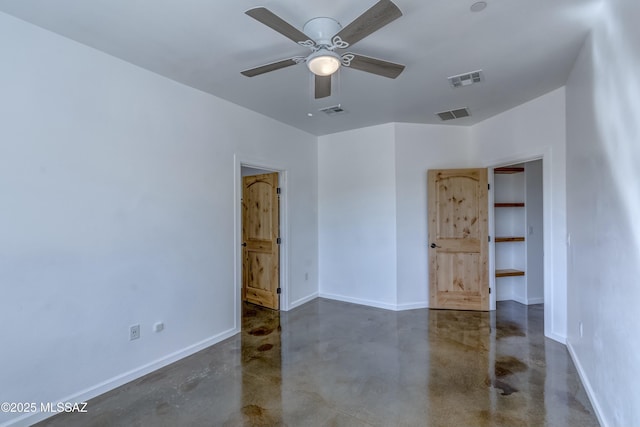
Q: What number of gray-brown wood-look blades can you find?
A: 5